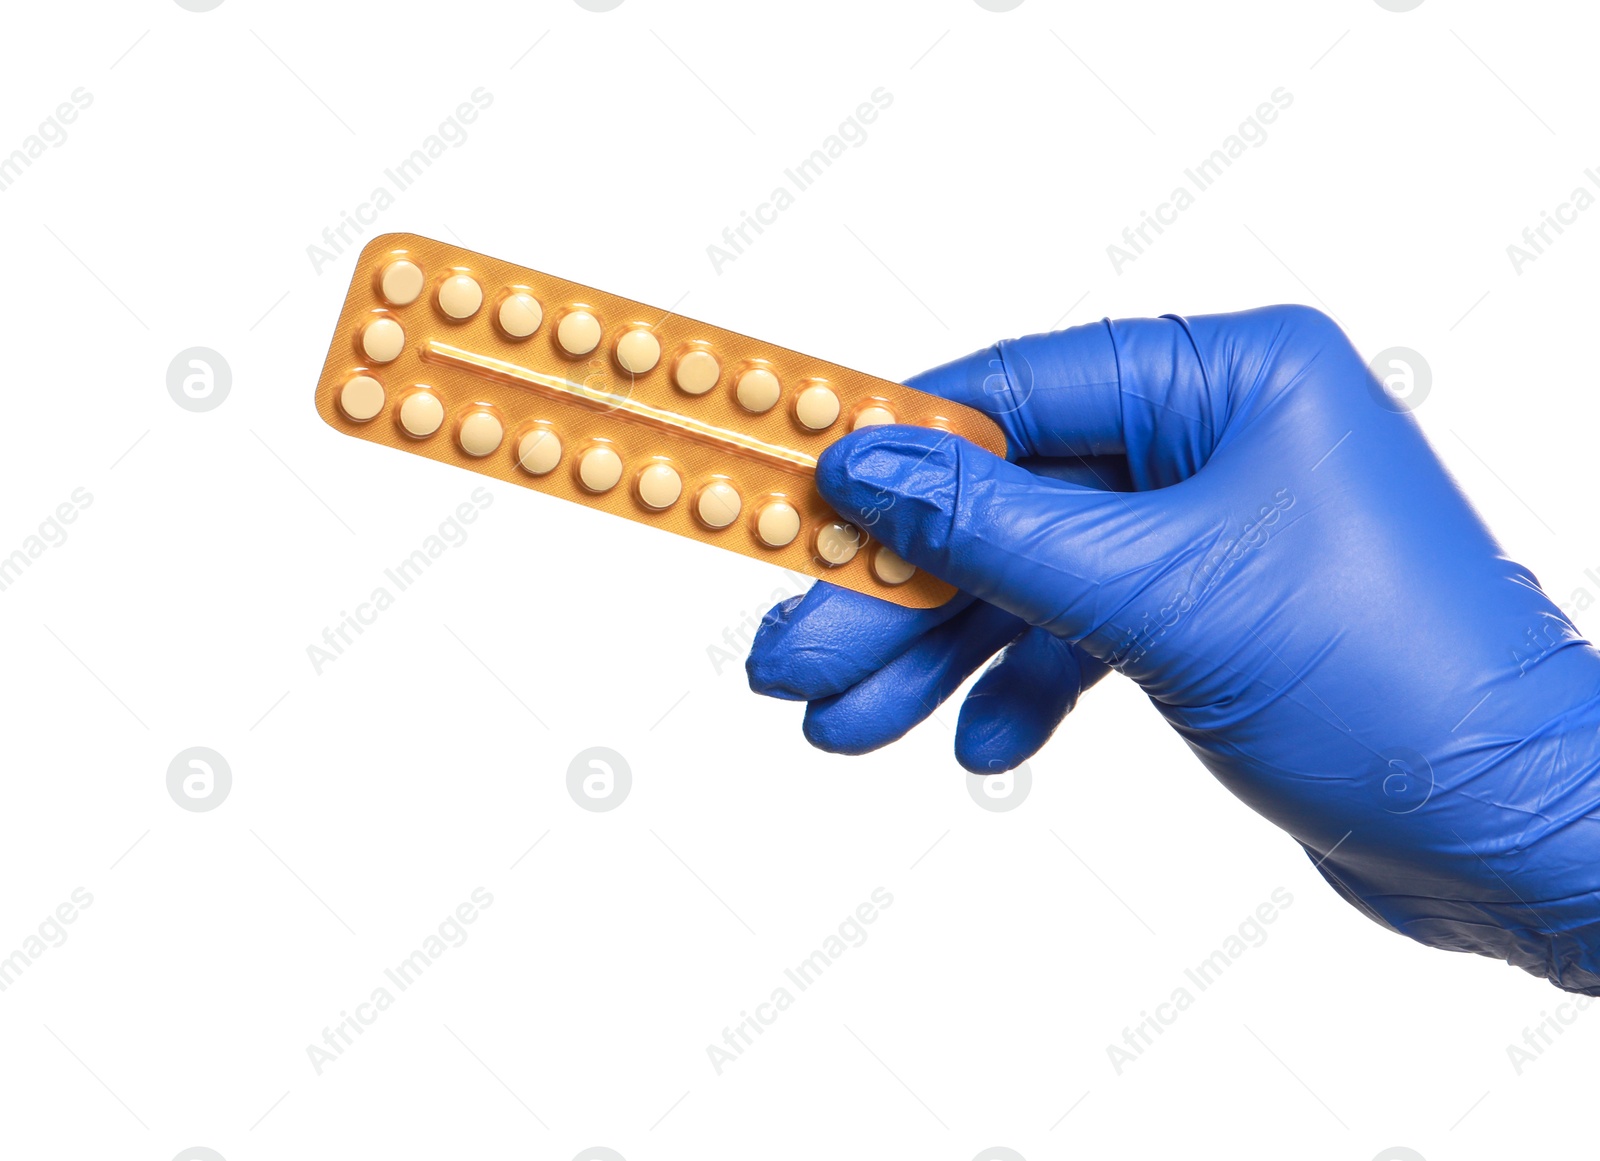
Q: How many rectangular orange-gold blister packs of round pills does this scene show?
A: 1